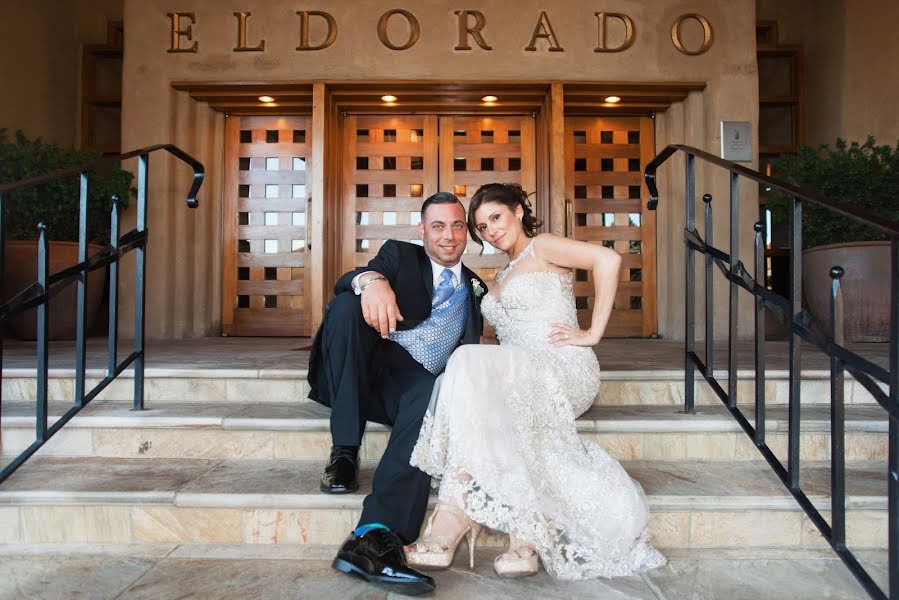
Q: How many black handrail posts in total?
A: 12